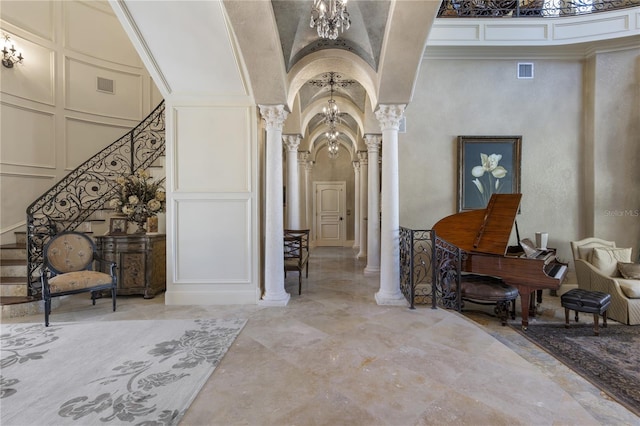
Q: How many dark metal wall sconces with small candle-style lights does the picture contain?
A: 1